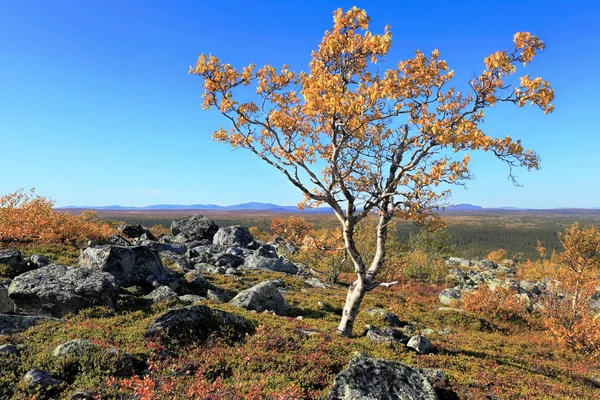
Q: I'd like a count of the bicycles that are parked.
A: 0